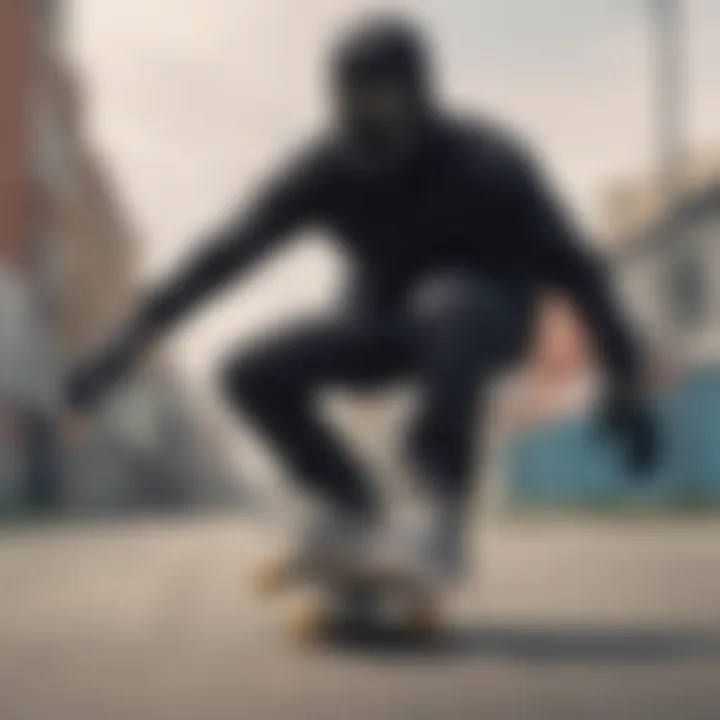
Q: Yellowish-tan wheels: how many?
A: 3